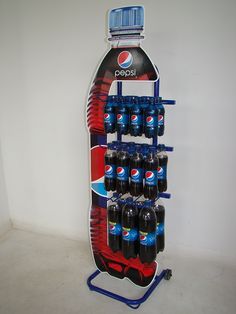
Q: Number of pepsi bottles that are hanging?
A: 14